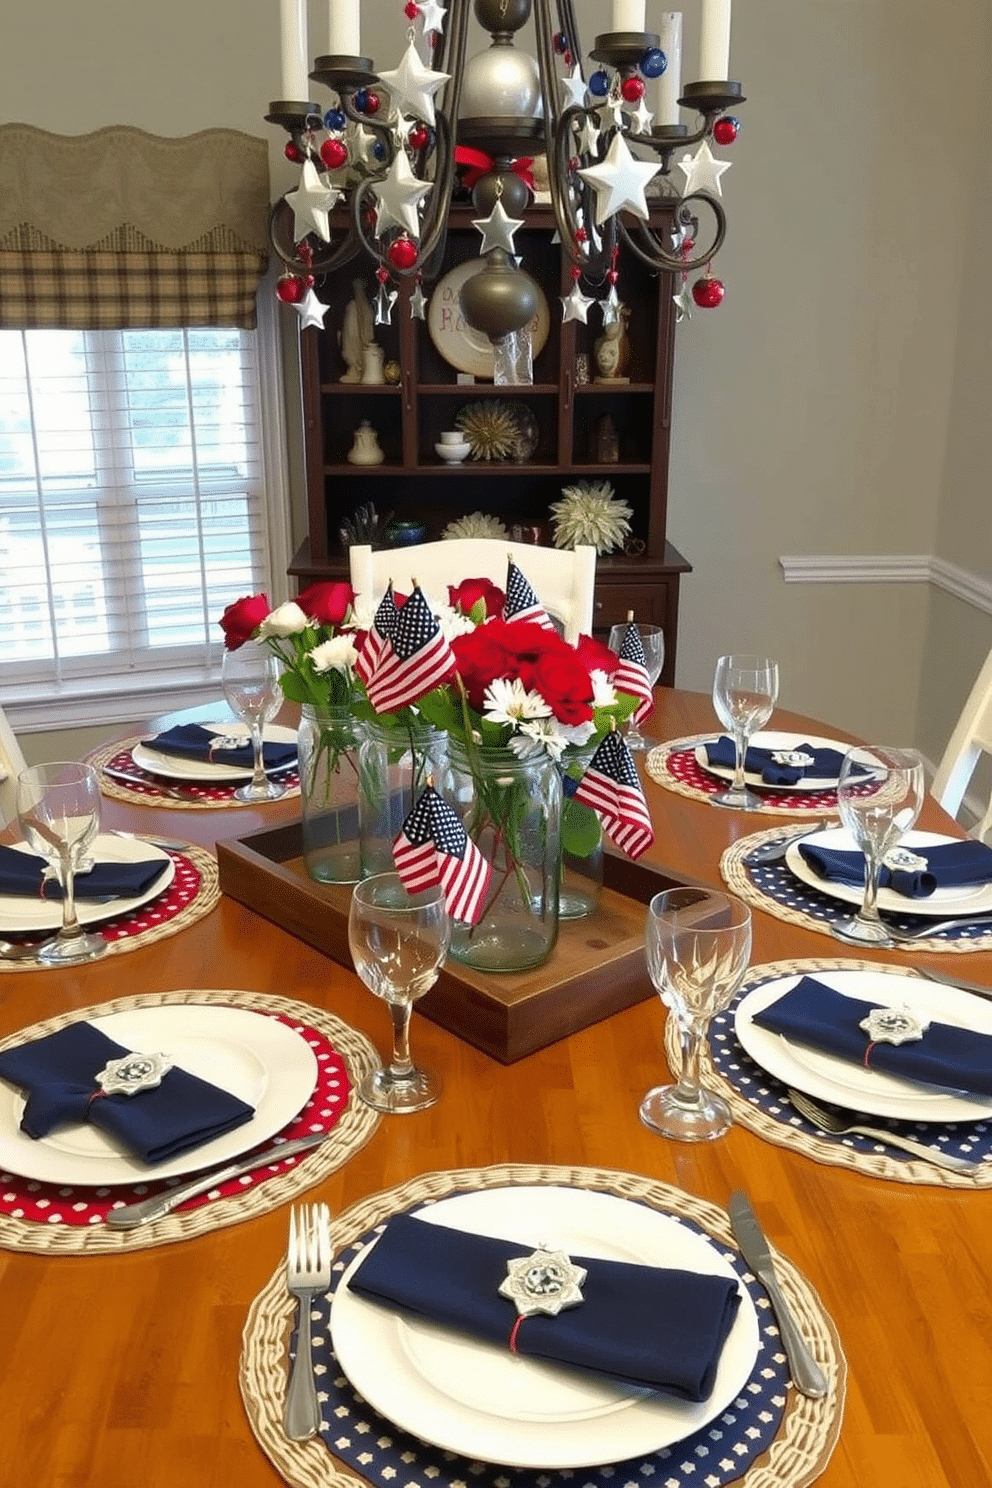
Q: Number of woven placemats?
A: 7